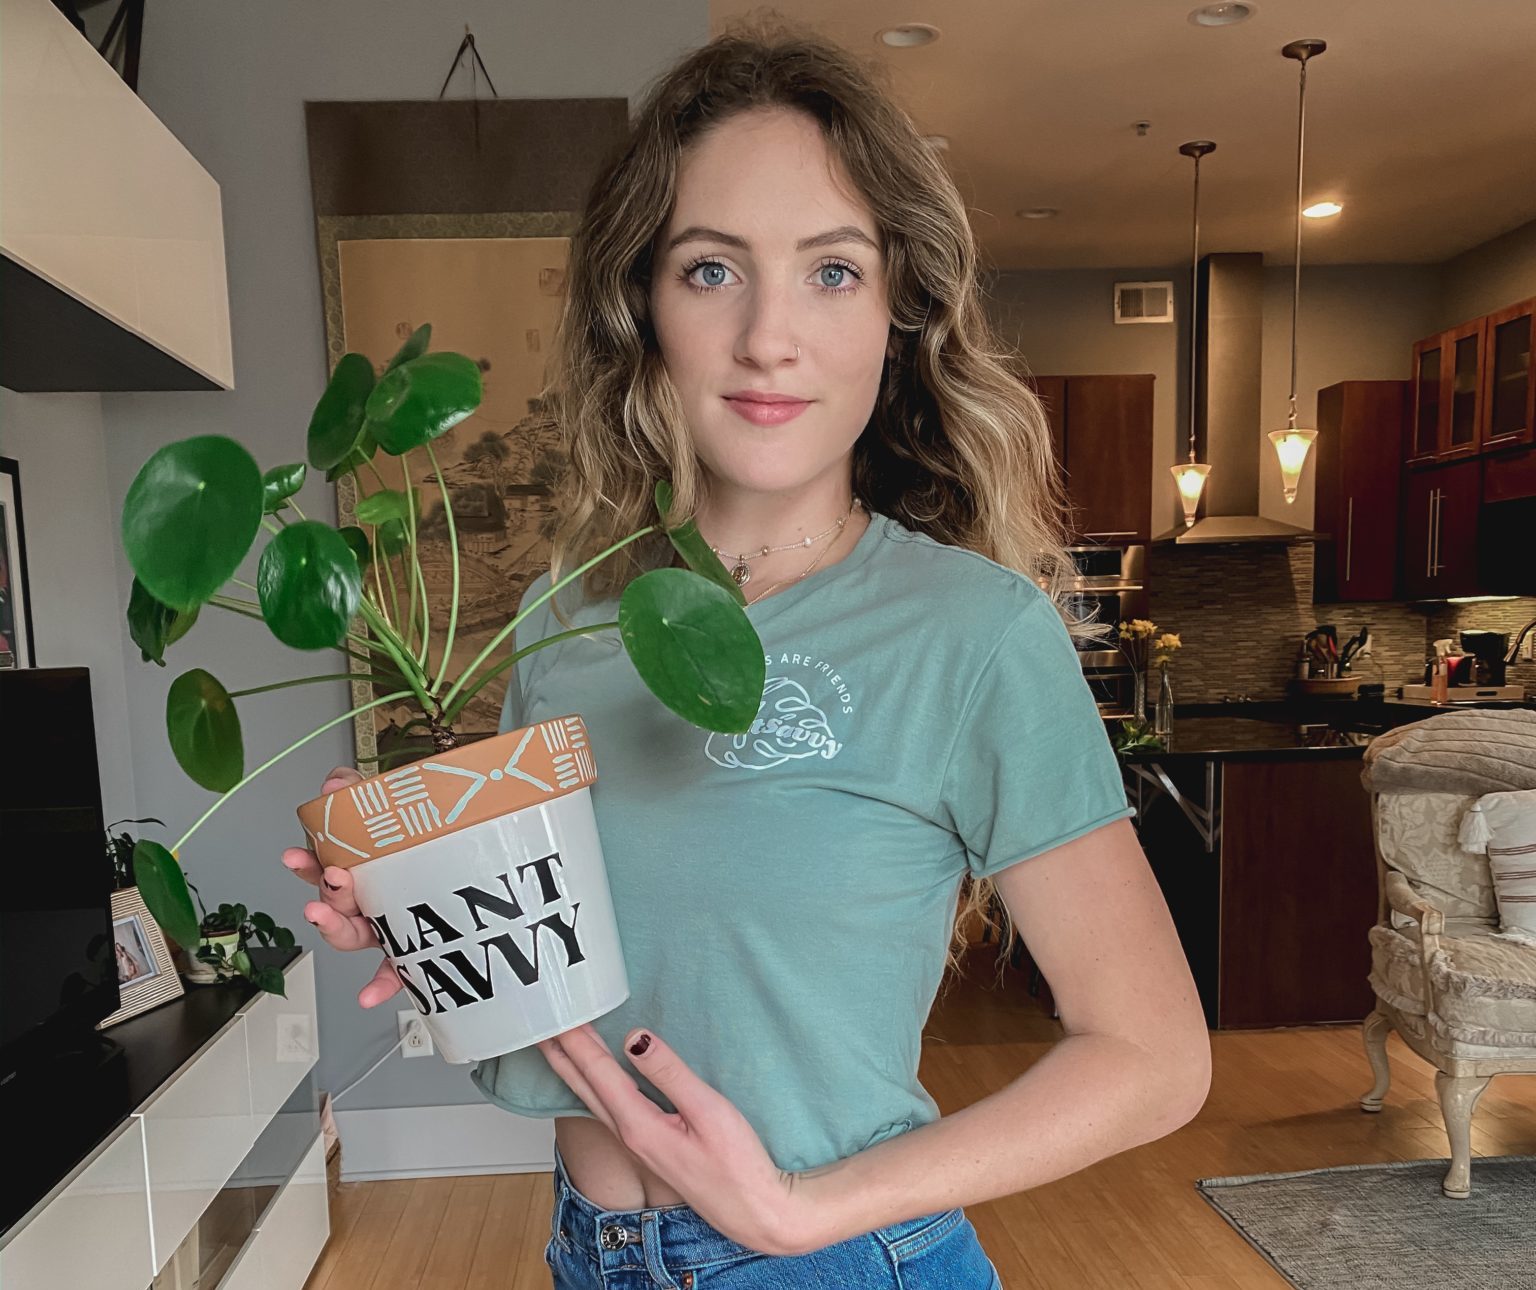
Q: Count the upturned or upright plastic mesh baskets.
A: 0